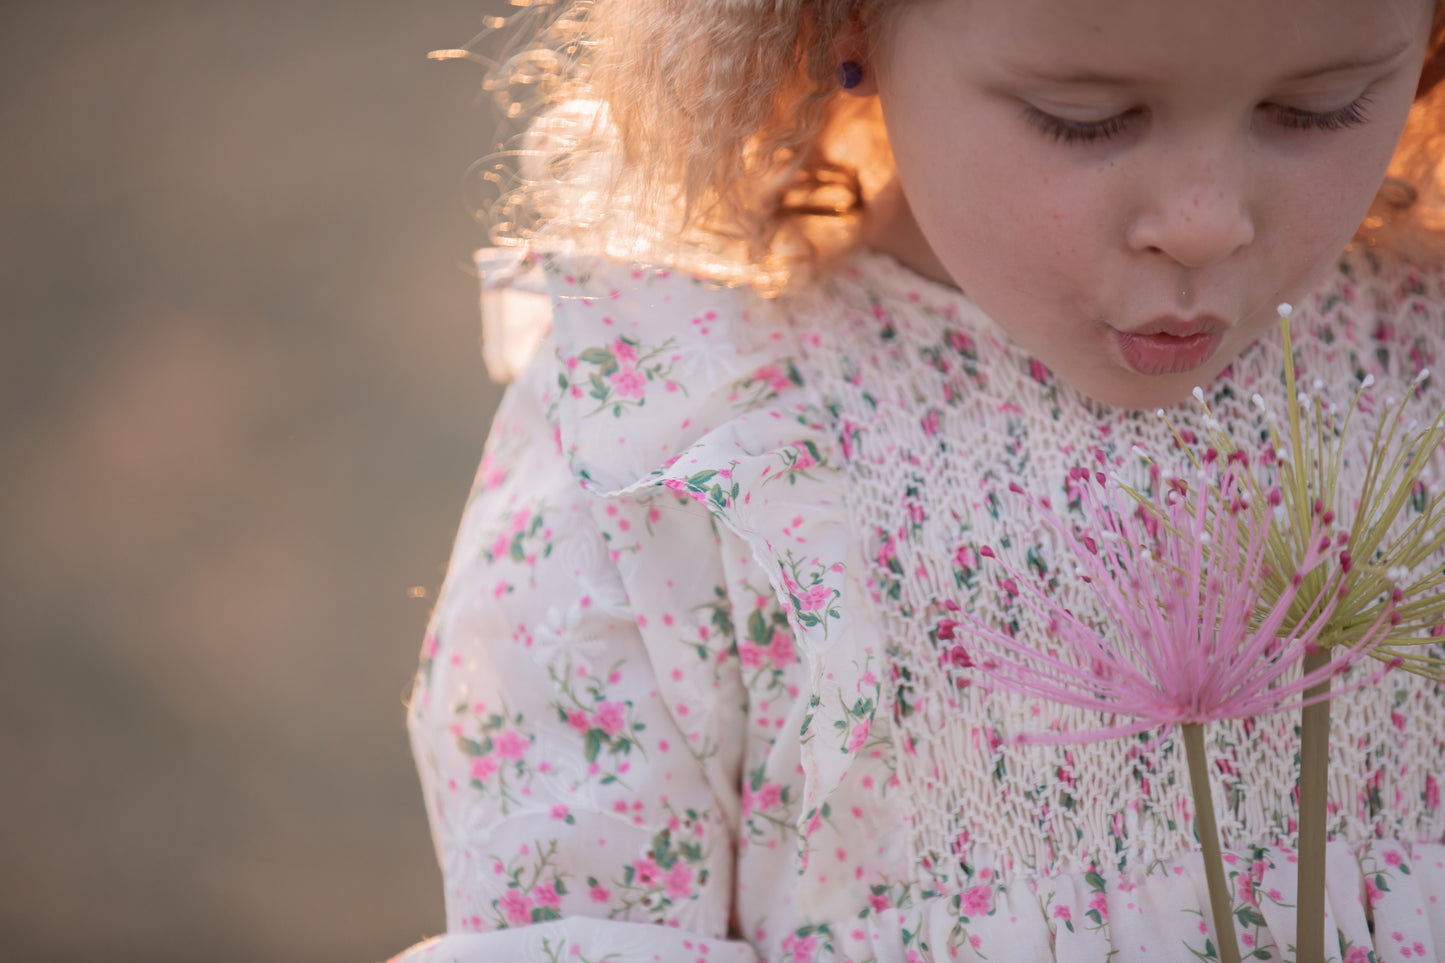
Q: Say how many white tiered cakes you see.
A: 0